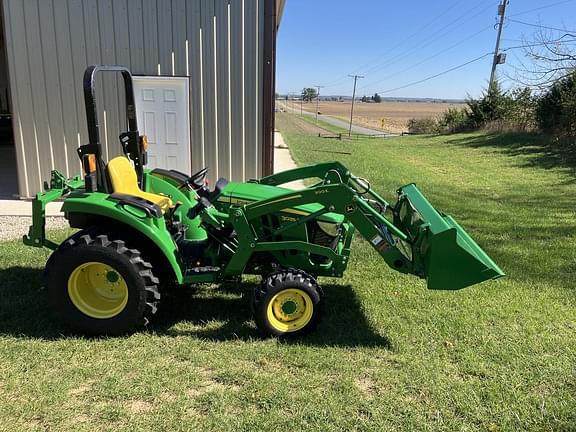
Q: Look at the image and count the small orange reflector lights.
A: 2